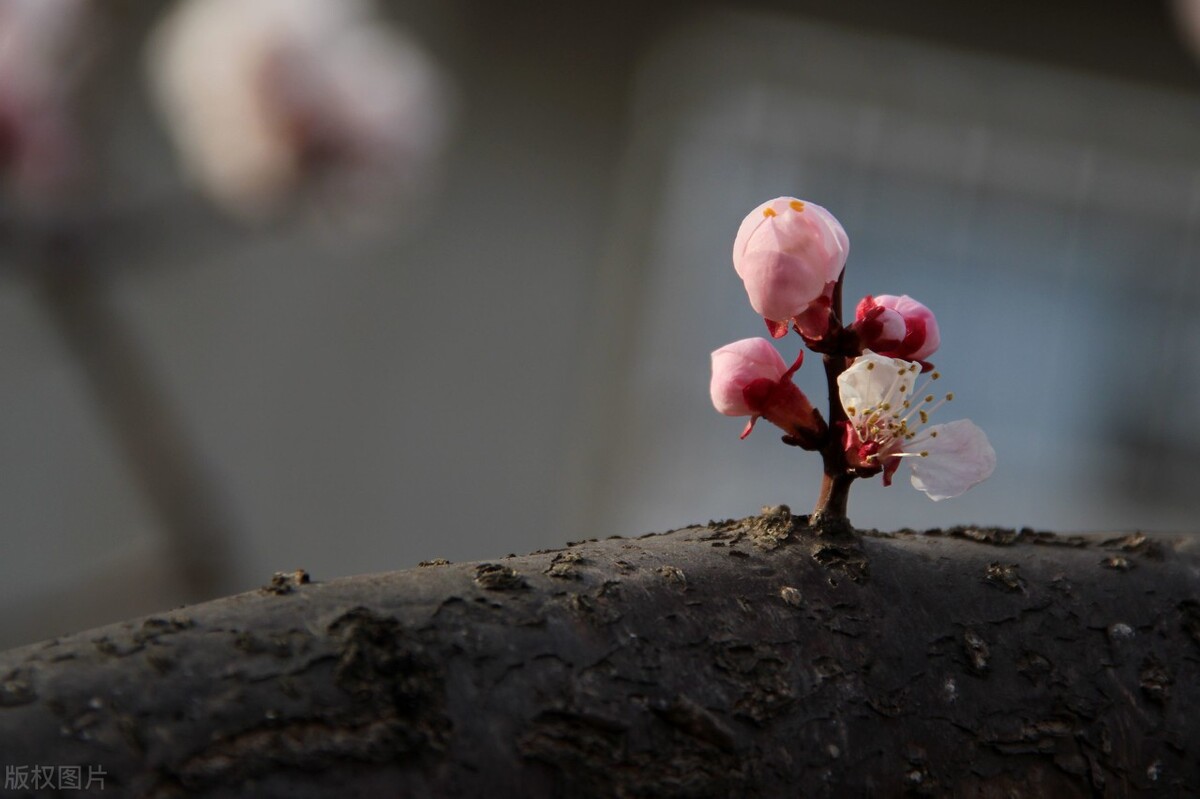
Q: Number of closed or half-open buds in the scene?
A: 3